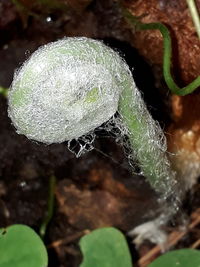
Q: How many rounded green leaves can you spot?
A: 3